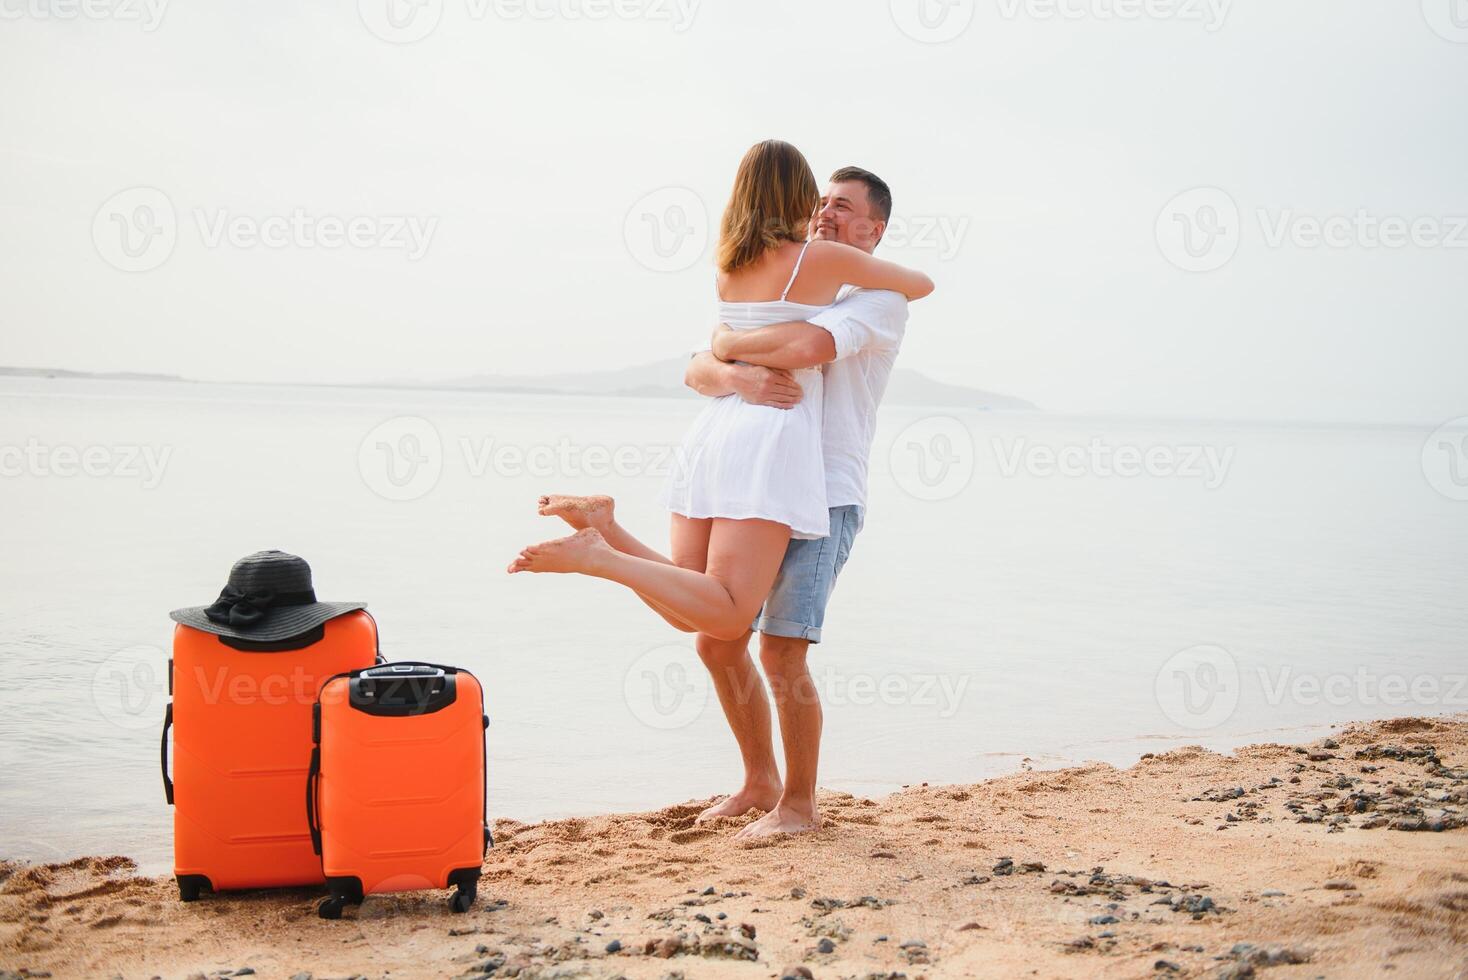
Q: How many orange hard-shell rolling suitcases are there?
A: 2